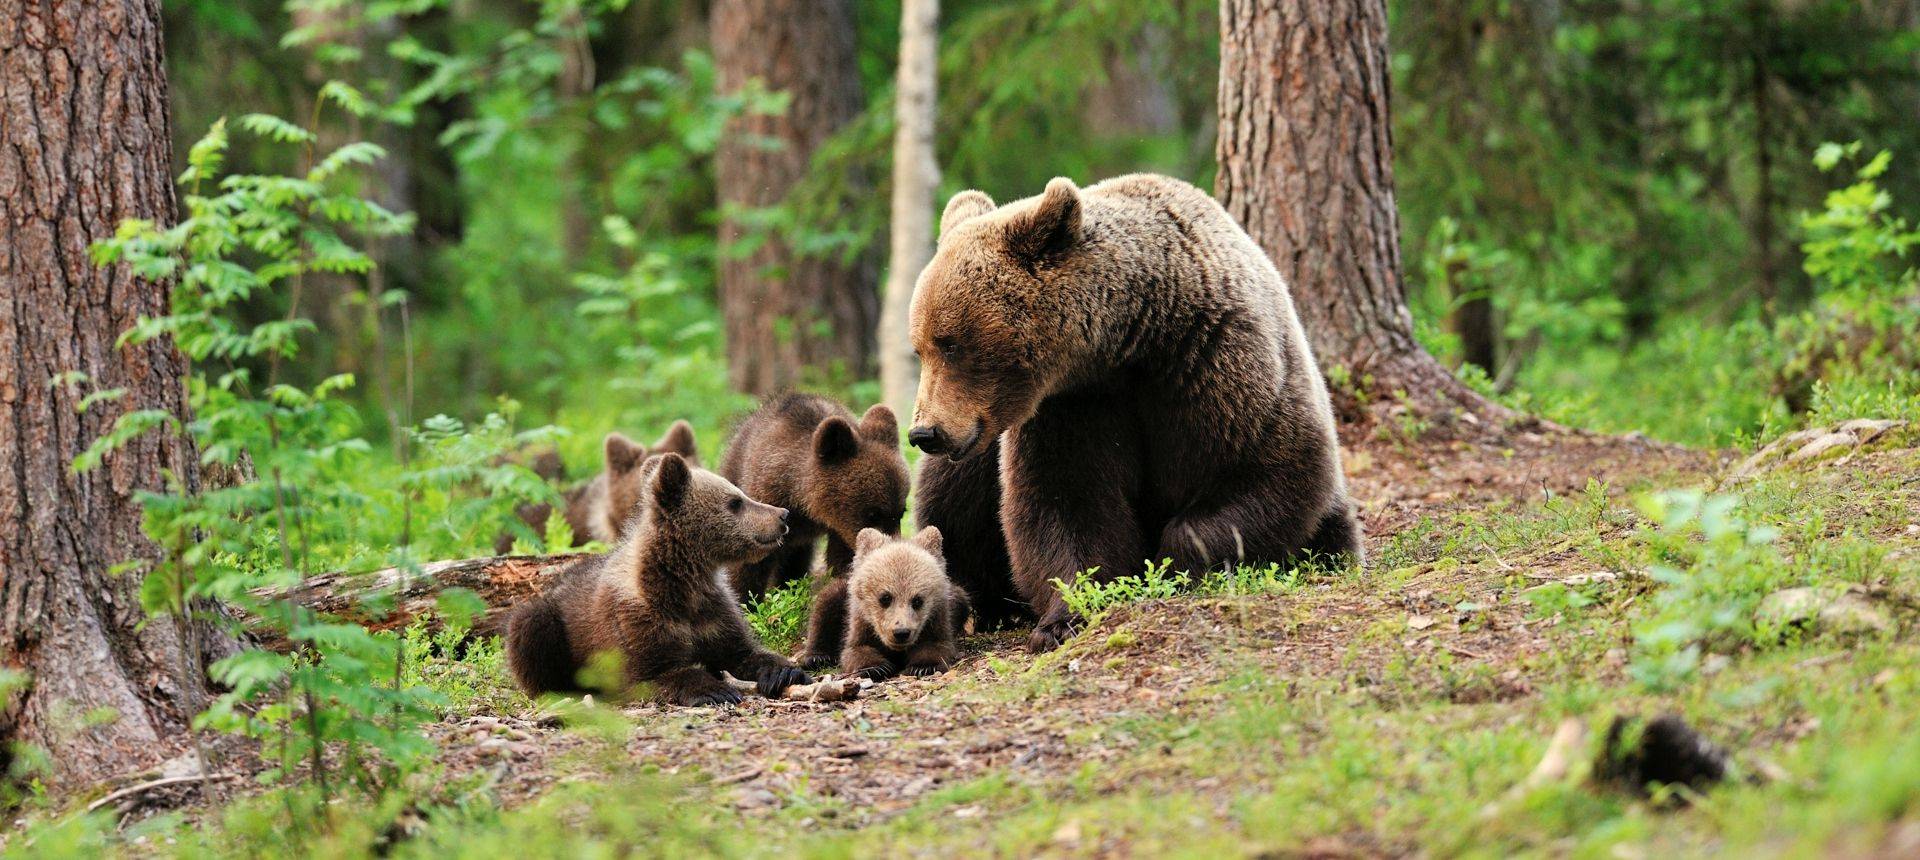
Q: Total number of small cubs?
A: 4